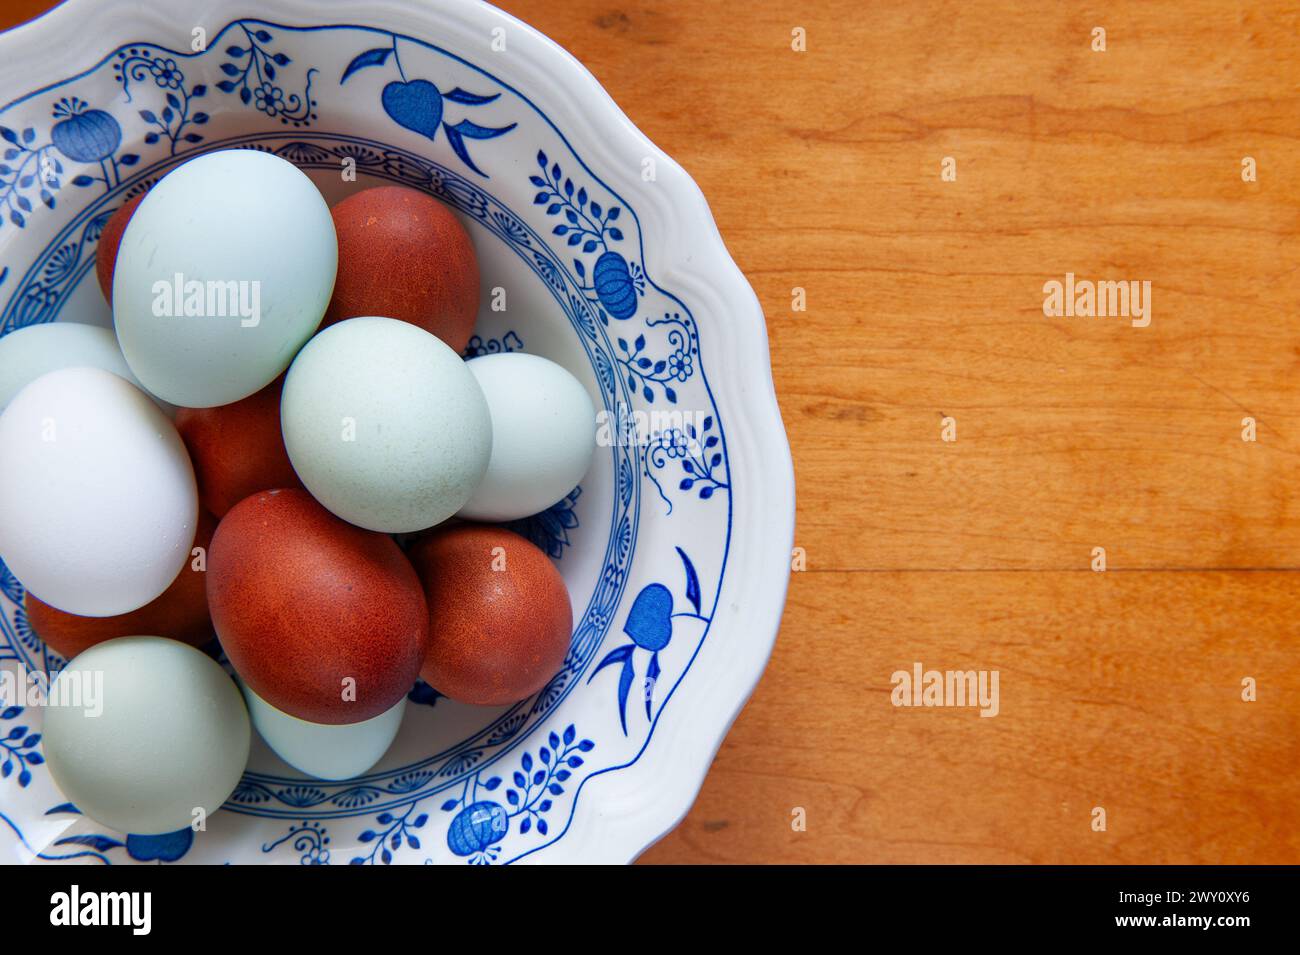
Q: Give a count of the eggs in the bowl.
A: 13